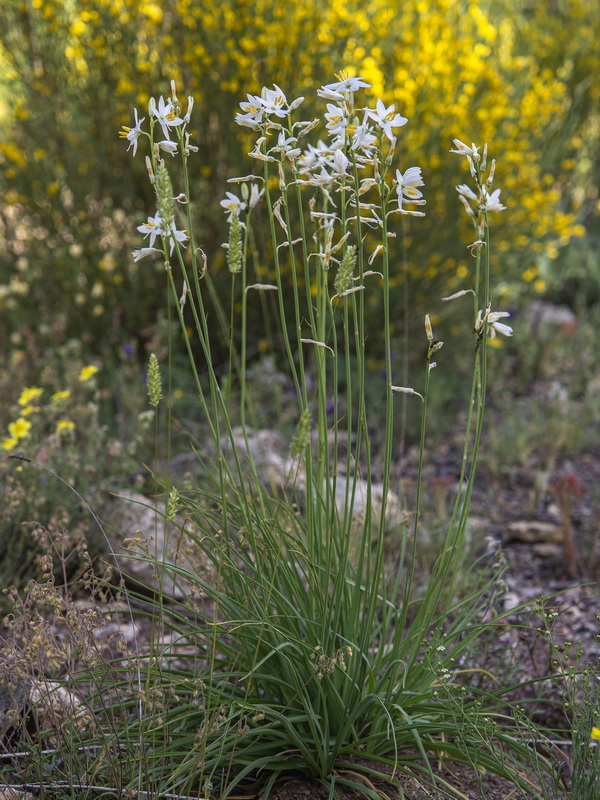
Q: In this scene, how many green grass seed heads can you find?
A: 6